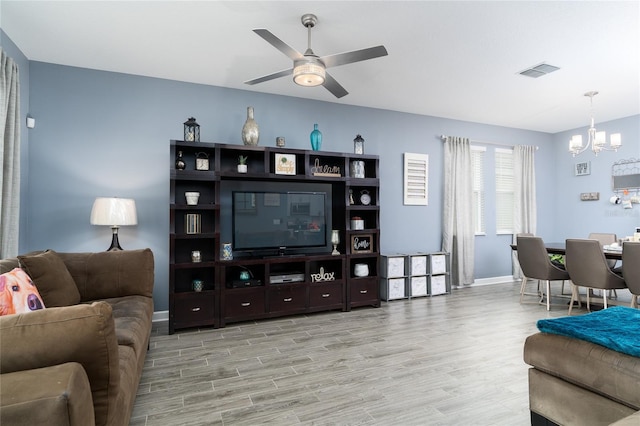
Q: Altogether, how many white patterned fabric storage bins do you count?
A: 6